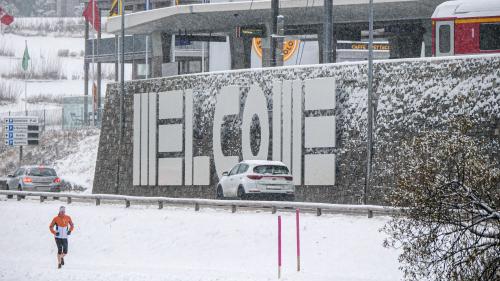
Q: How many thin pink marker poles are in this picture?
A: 2